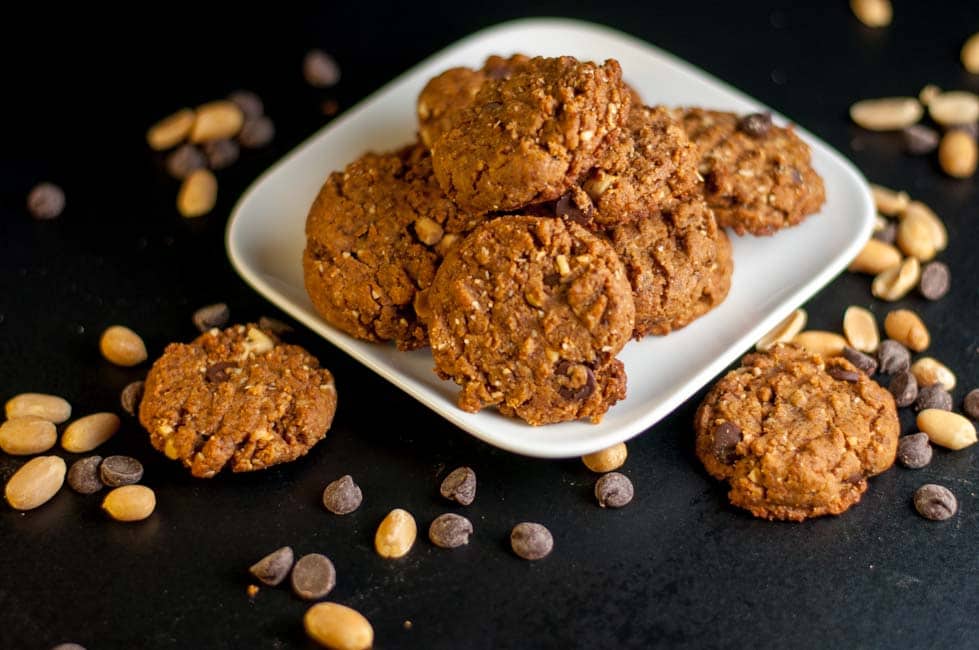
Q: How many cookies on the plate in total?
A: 7